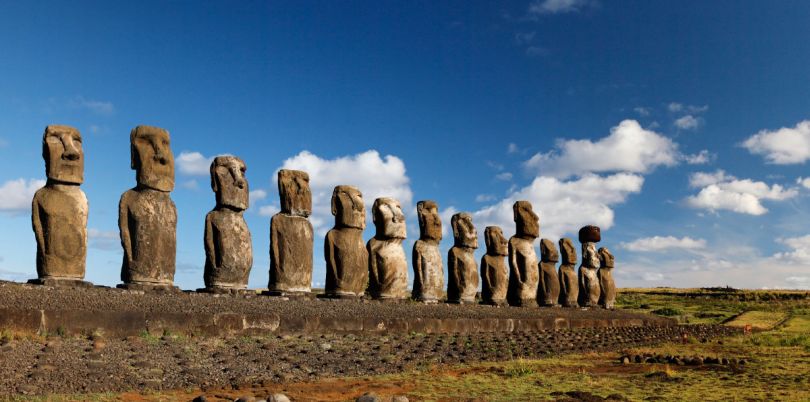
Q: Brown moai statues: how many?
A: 14